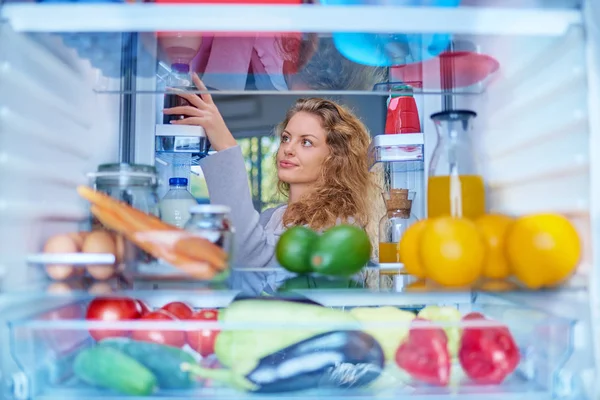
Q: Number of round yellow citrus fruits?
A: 4